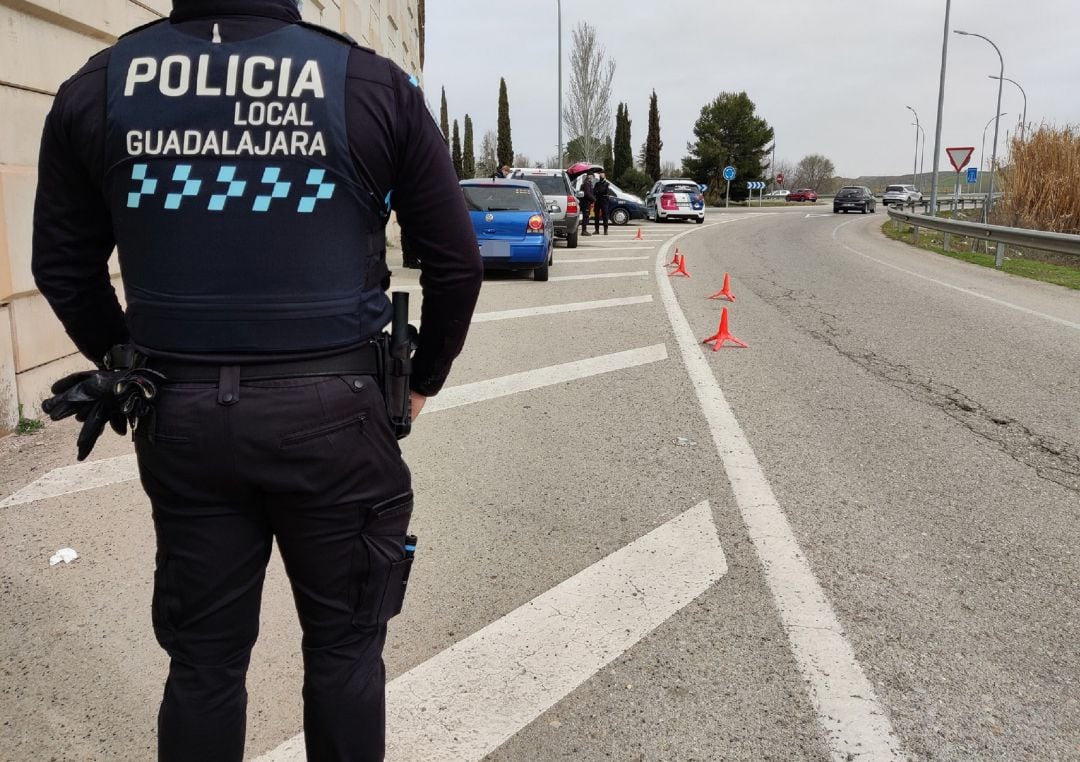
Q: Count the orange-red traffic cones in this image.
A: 5